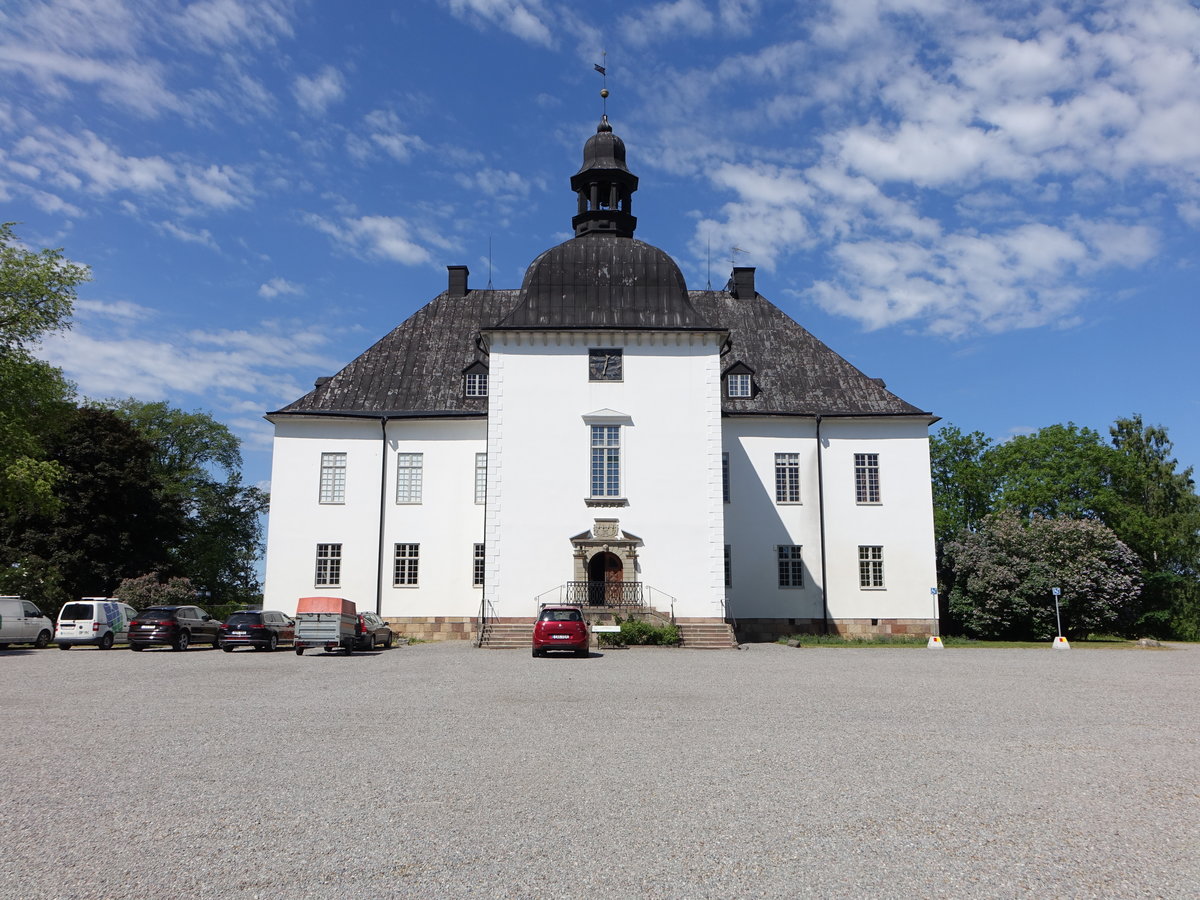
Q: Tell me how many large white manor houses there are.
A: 1